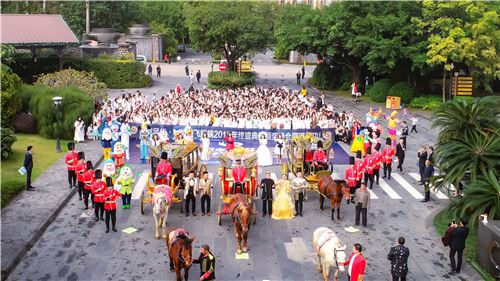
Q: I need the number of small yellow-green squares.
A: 3